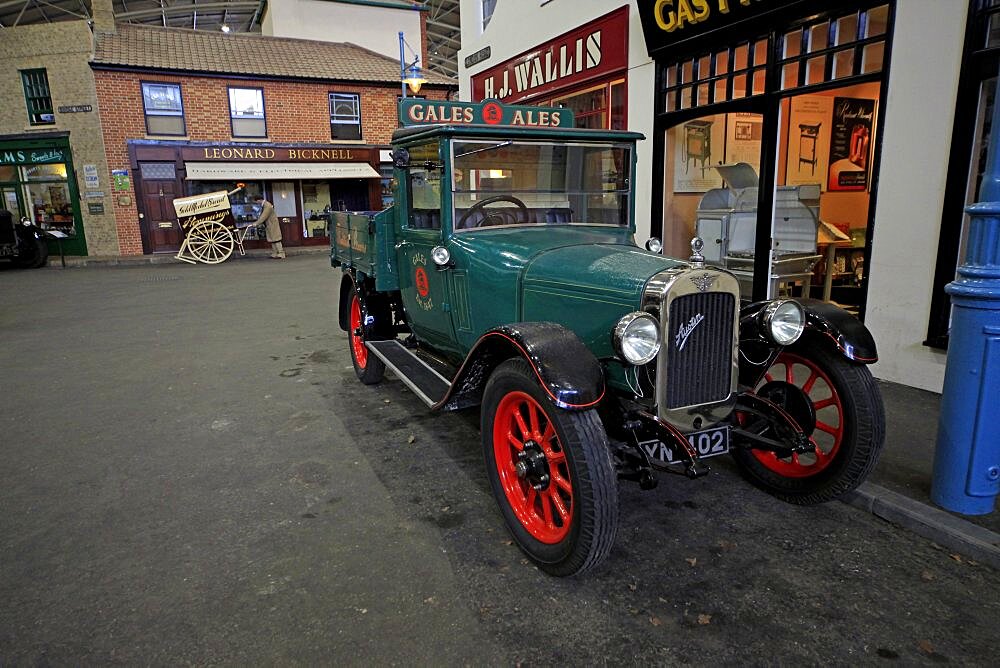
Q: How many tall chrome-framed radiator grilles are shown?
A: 1